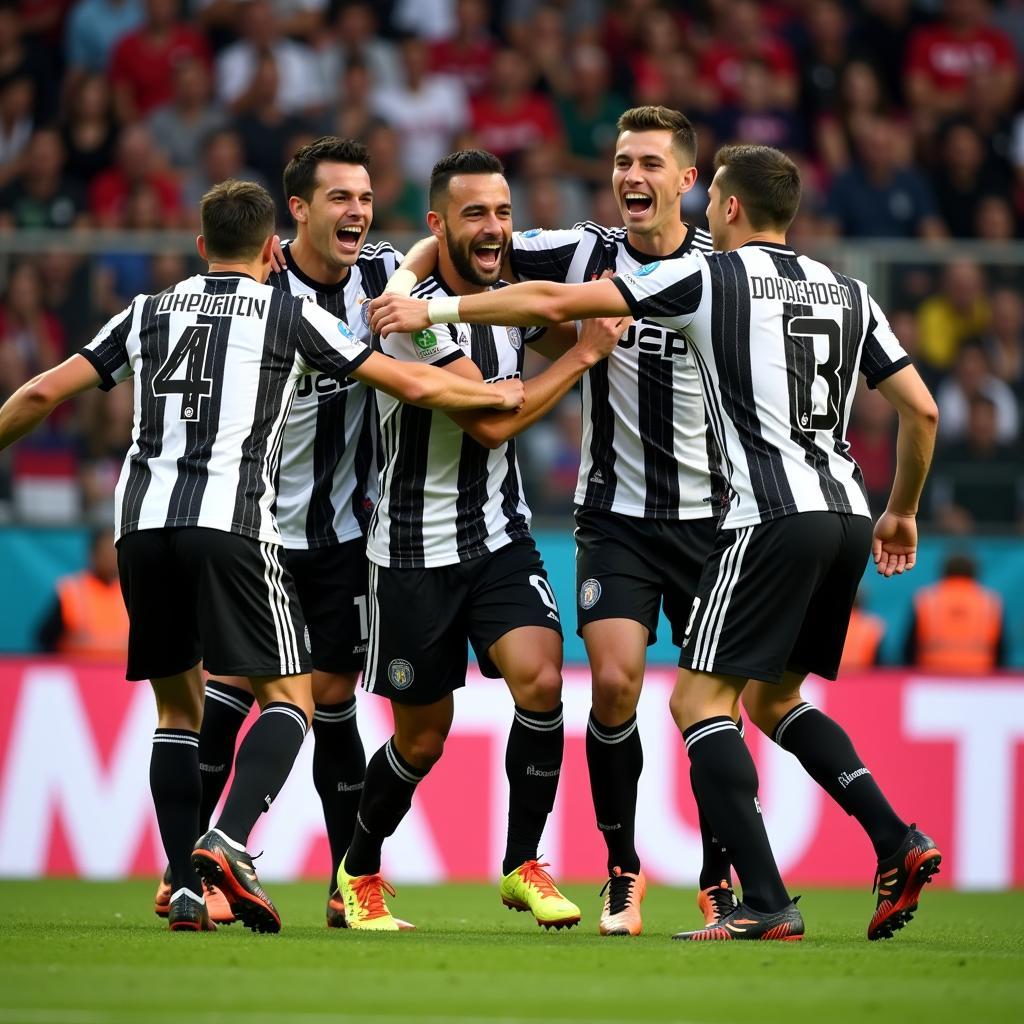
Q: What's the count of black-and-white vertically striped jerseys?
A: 5